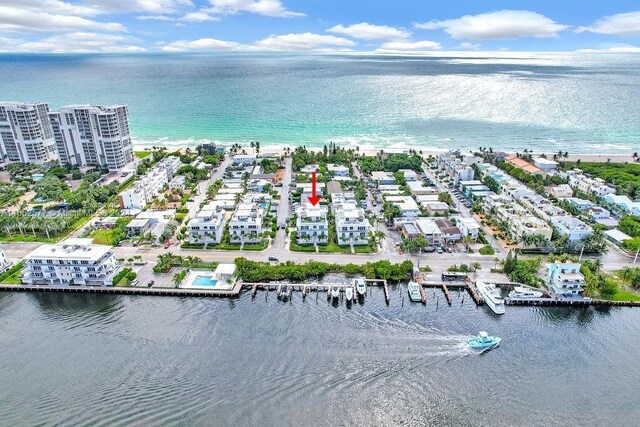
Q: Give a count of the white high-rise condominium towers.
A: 2